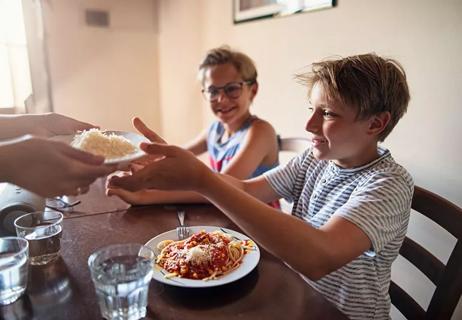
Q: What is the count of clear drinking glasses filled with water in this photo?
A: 3